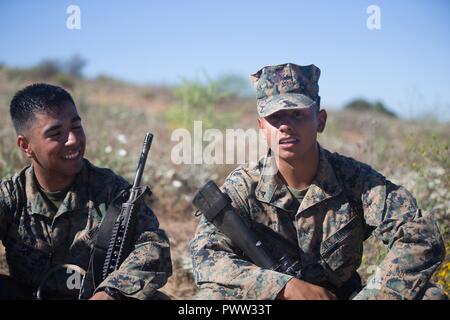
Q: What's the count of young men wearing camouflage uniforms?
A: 2